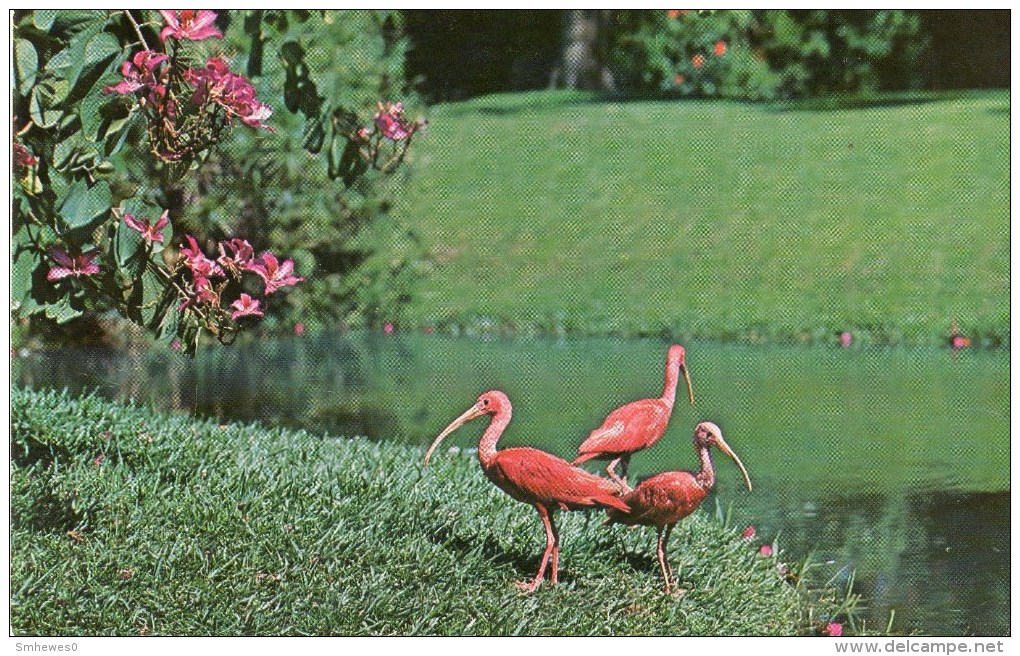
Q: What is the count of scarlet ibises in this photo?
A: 3